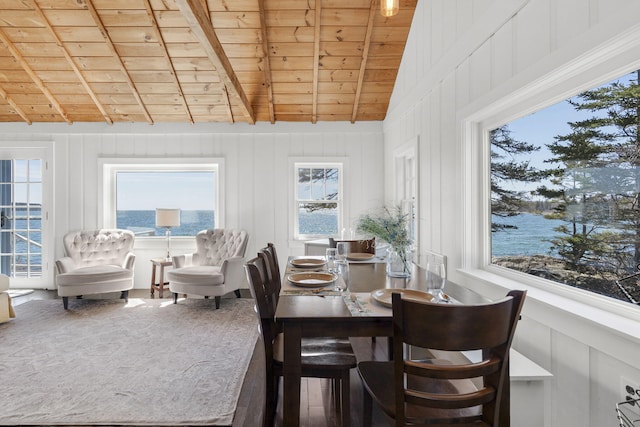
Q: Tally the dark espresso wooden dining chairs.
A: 4